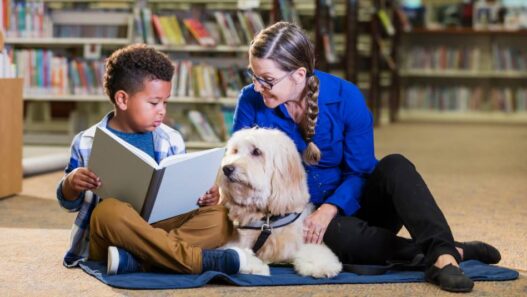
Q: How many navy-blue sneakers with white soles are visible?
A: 2